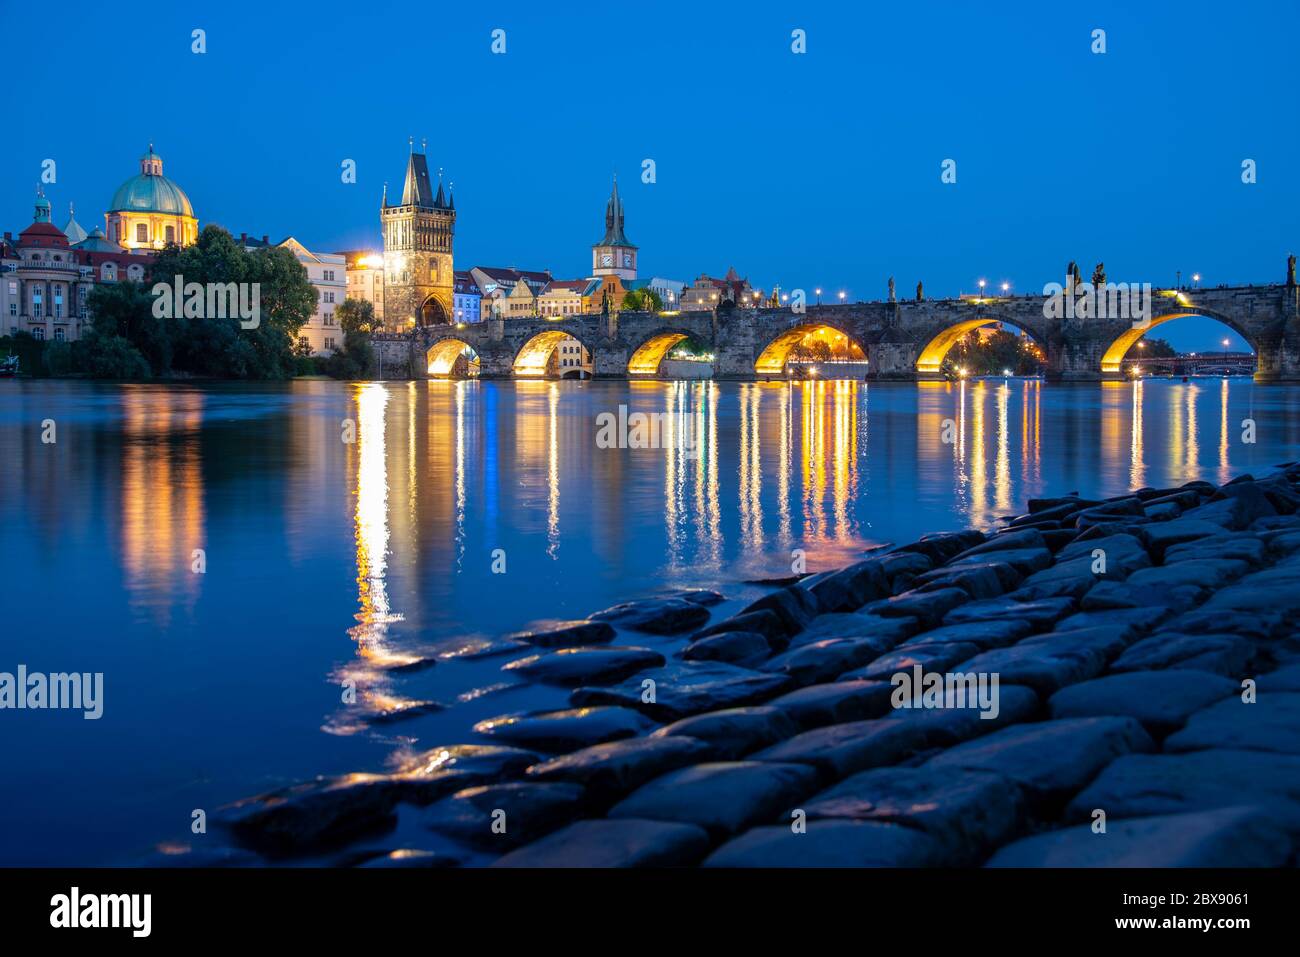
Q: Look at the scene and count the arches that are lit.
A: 6